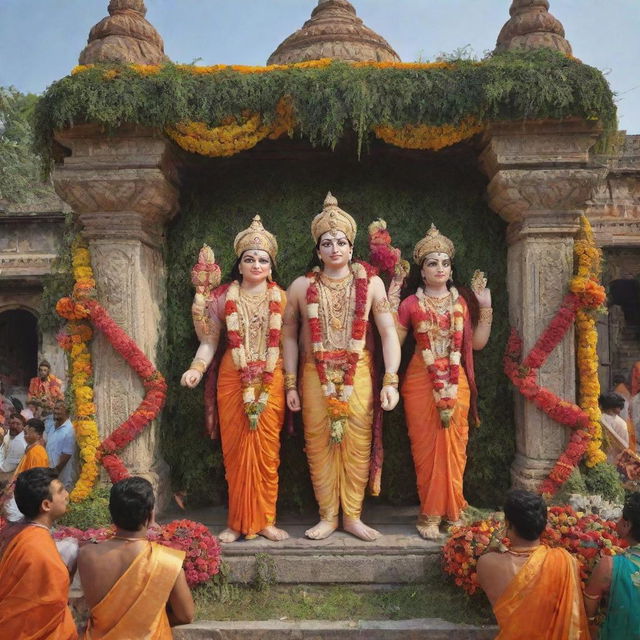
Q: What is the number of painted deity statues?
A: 3